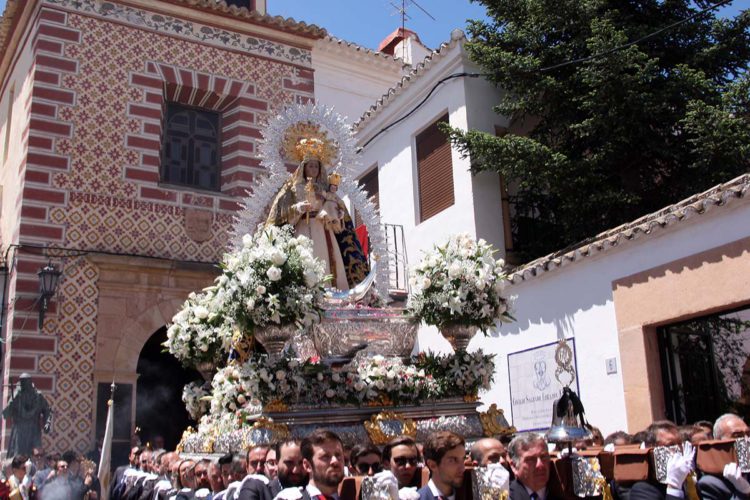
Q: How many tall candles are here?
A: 0